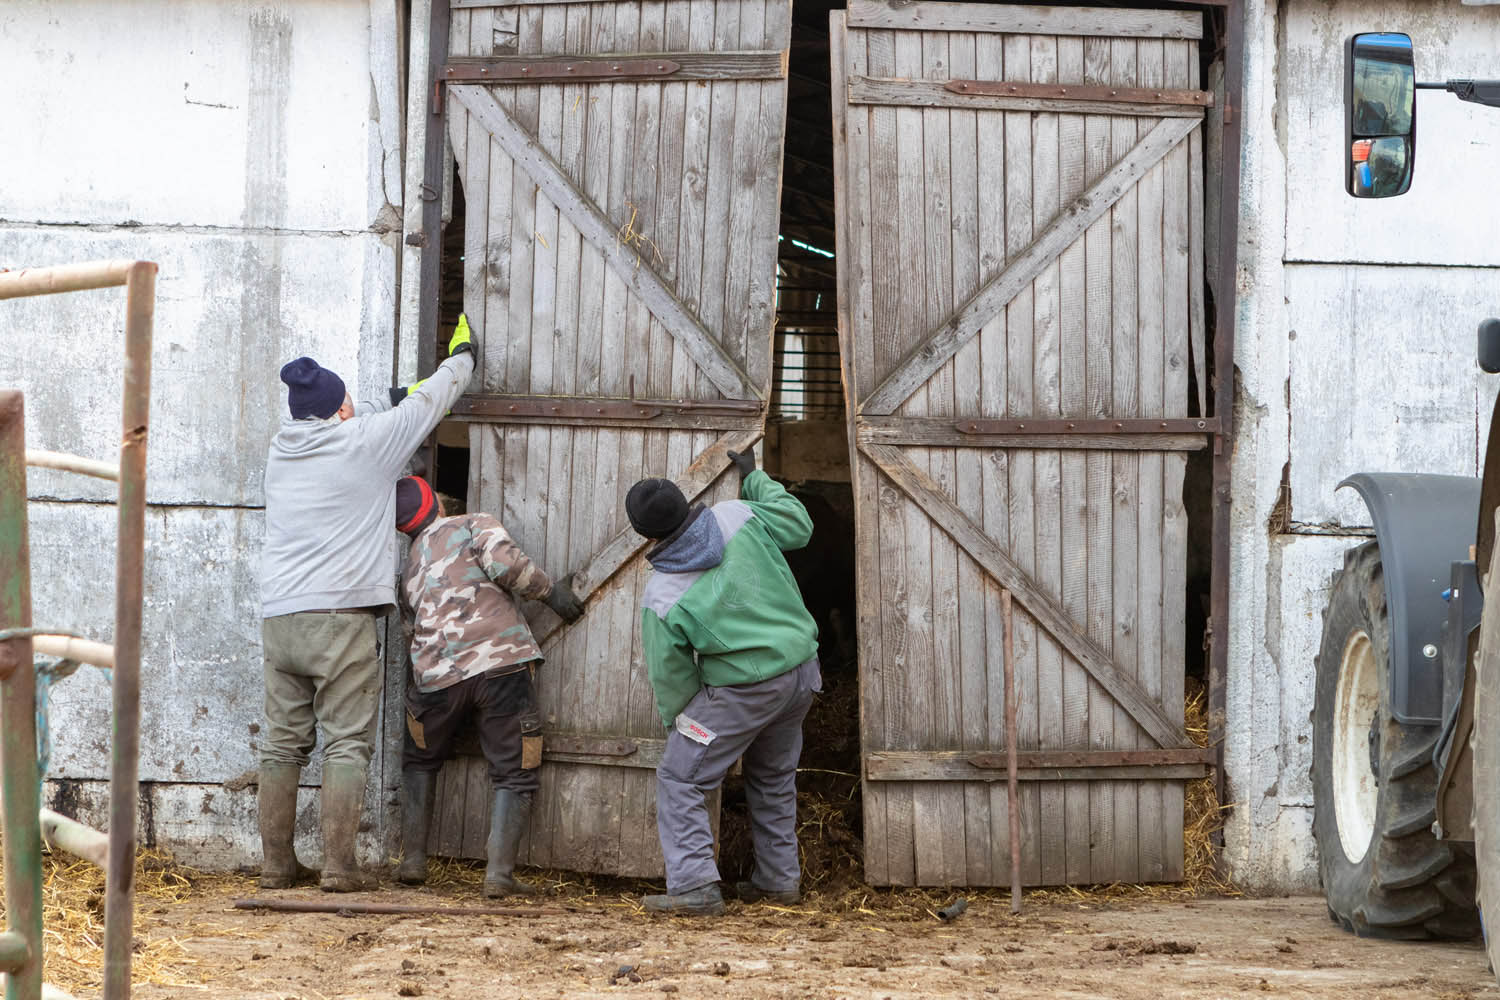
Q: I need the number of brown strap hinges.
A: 6